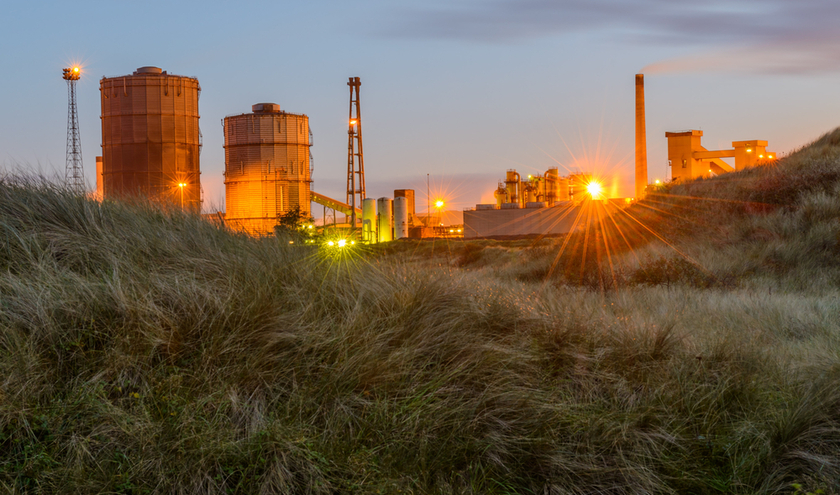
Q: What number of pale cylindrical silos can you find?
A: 3